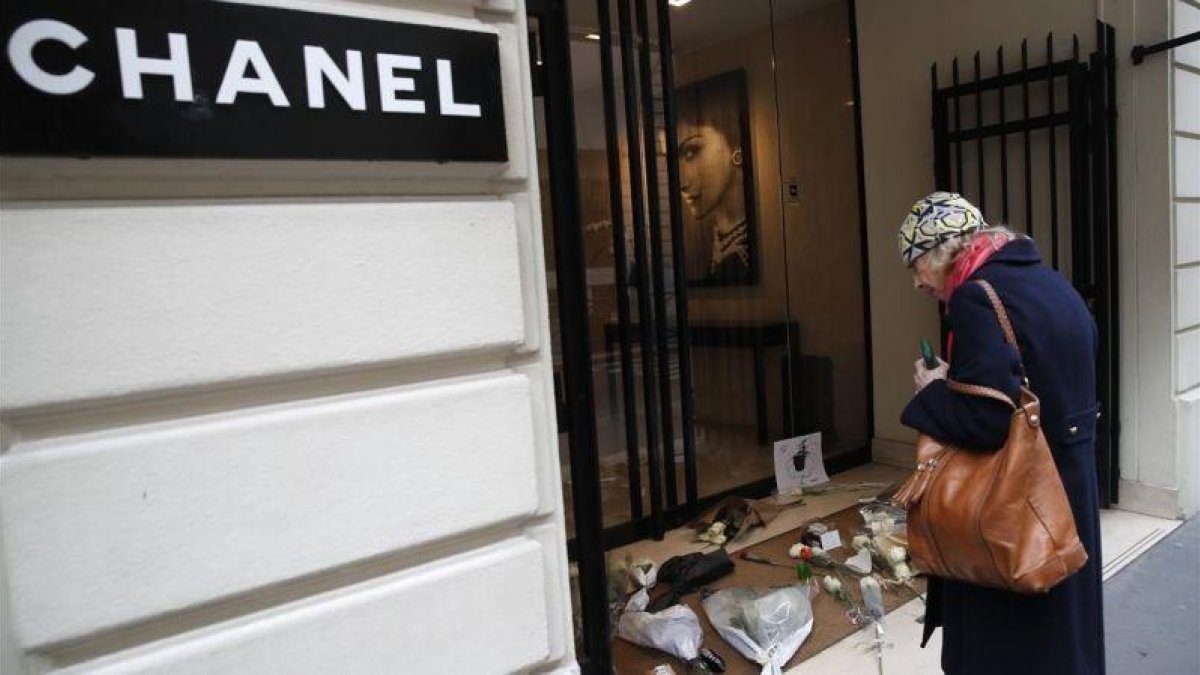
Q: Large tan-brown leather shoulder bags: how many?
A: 1